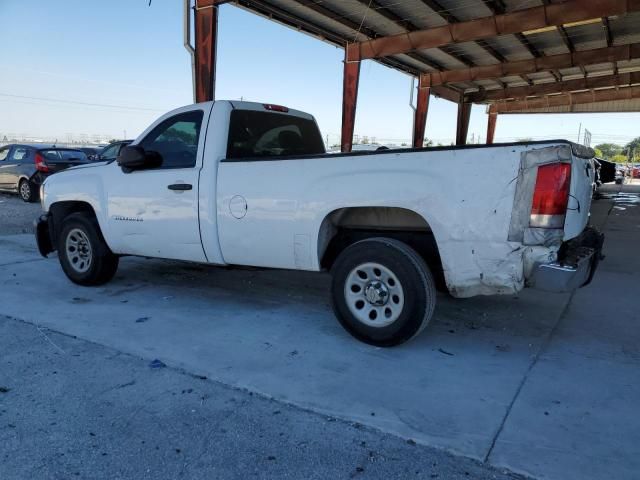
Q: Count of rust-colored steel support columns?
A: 5